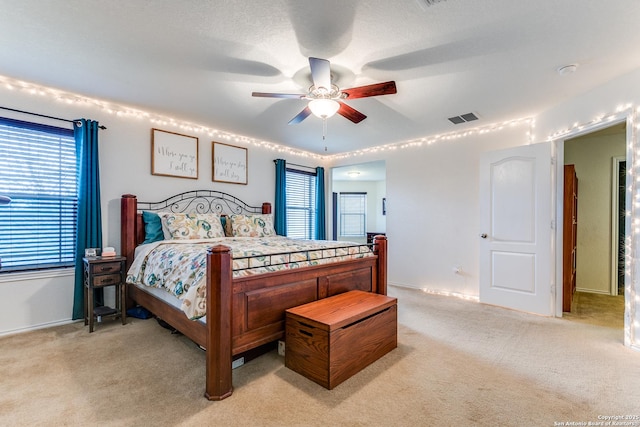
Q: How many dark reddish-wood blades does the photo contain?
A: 2